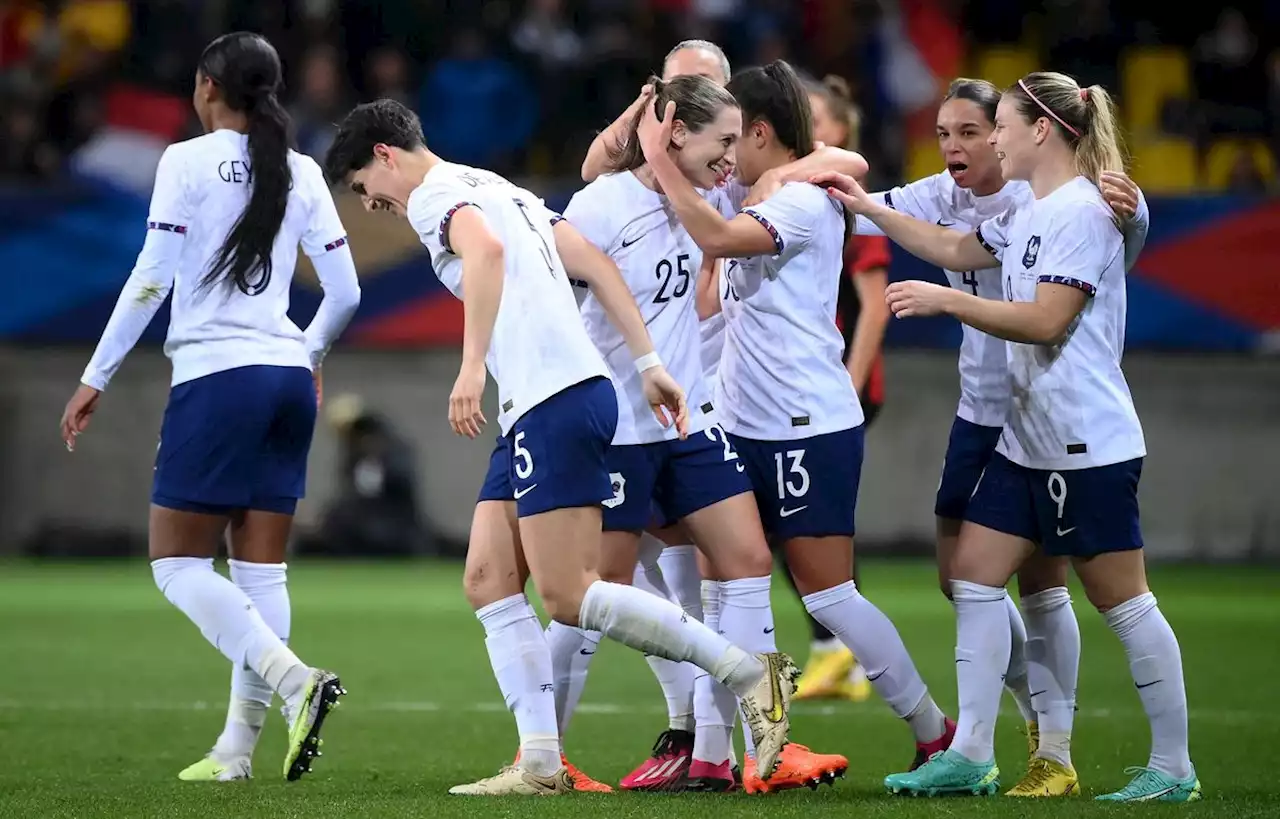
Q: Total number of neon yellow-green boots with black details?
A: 2